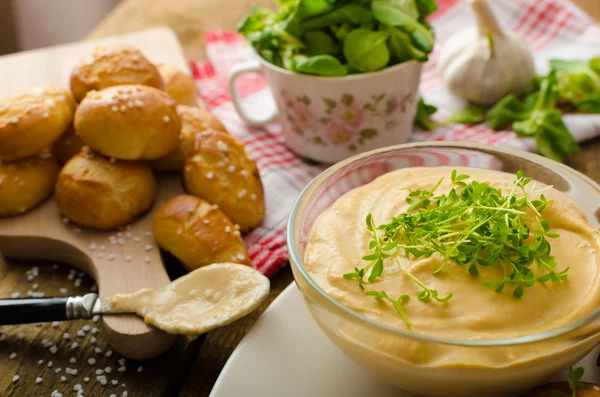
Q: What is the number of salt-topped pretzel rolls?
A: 10